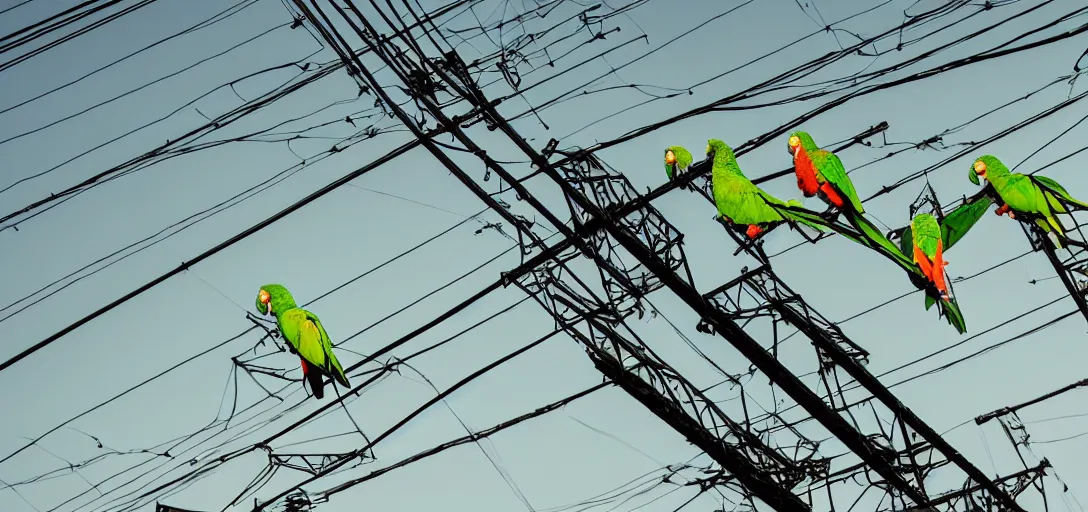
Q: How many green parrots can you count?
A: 6